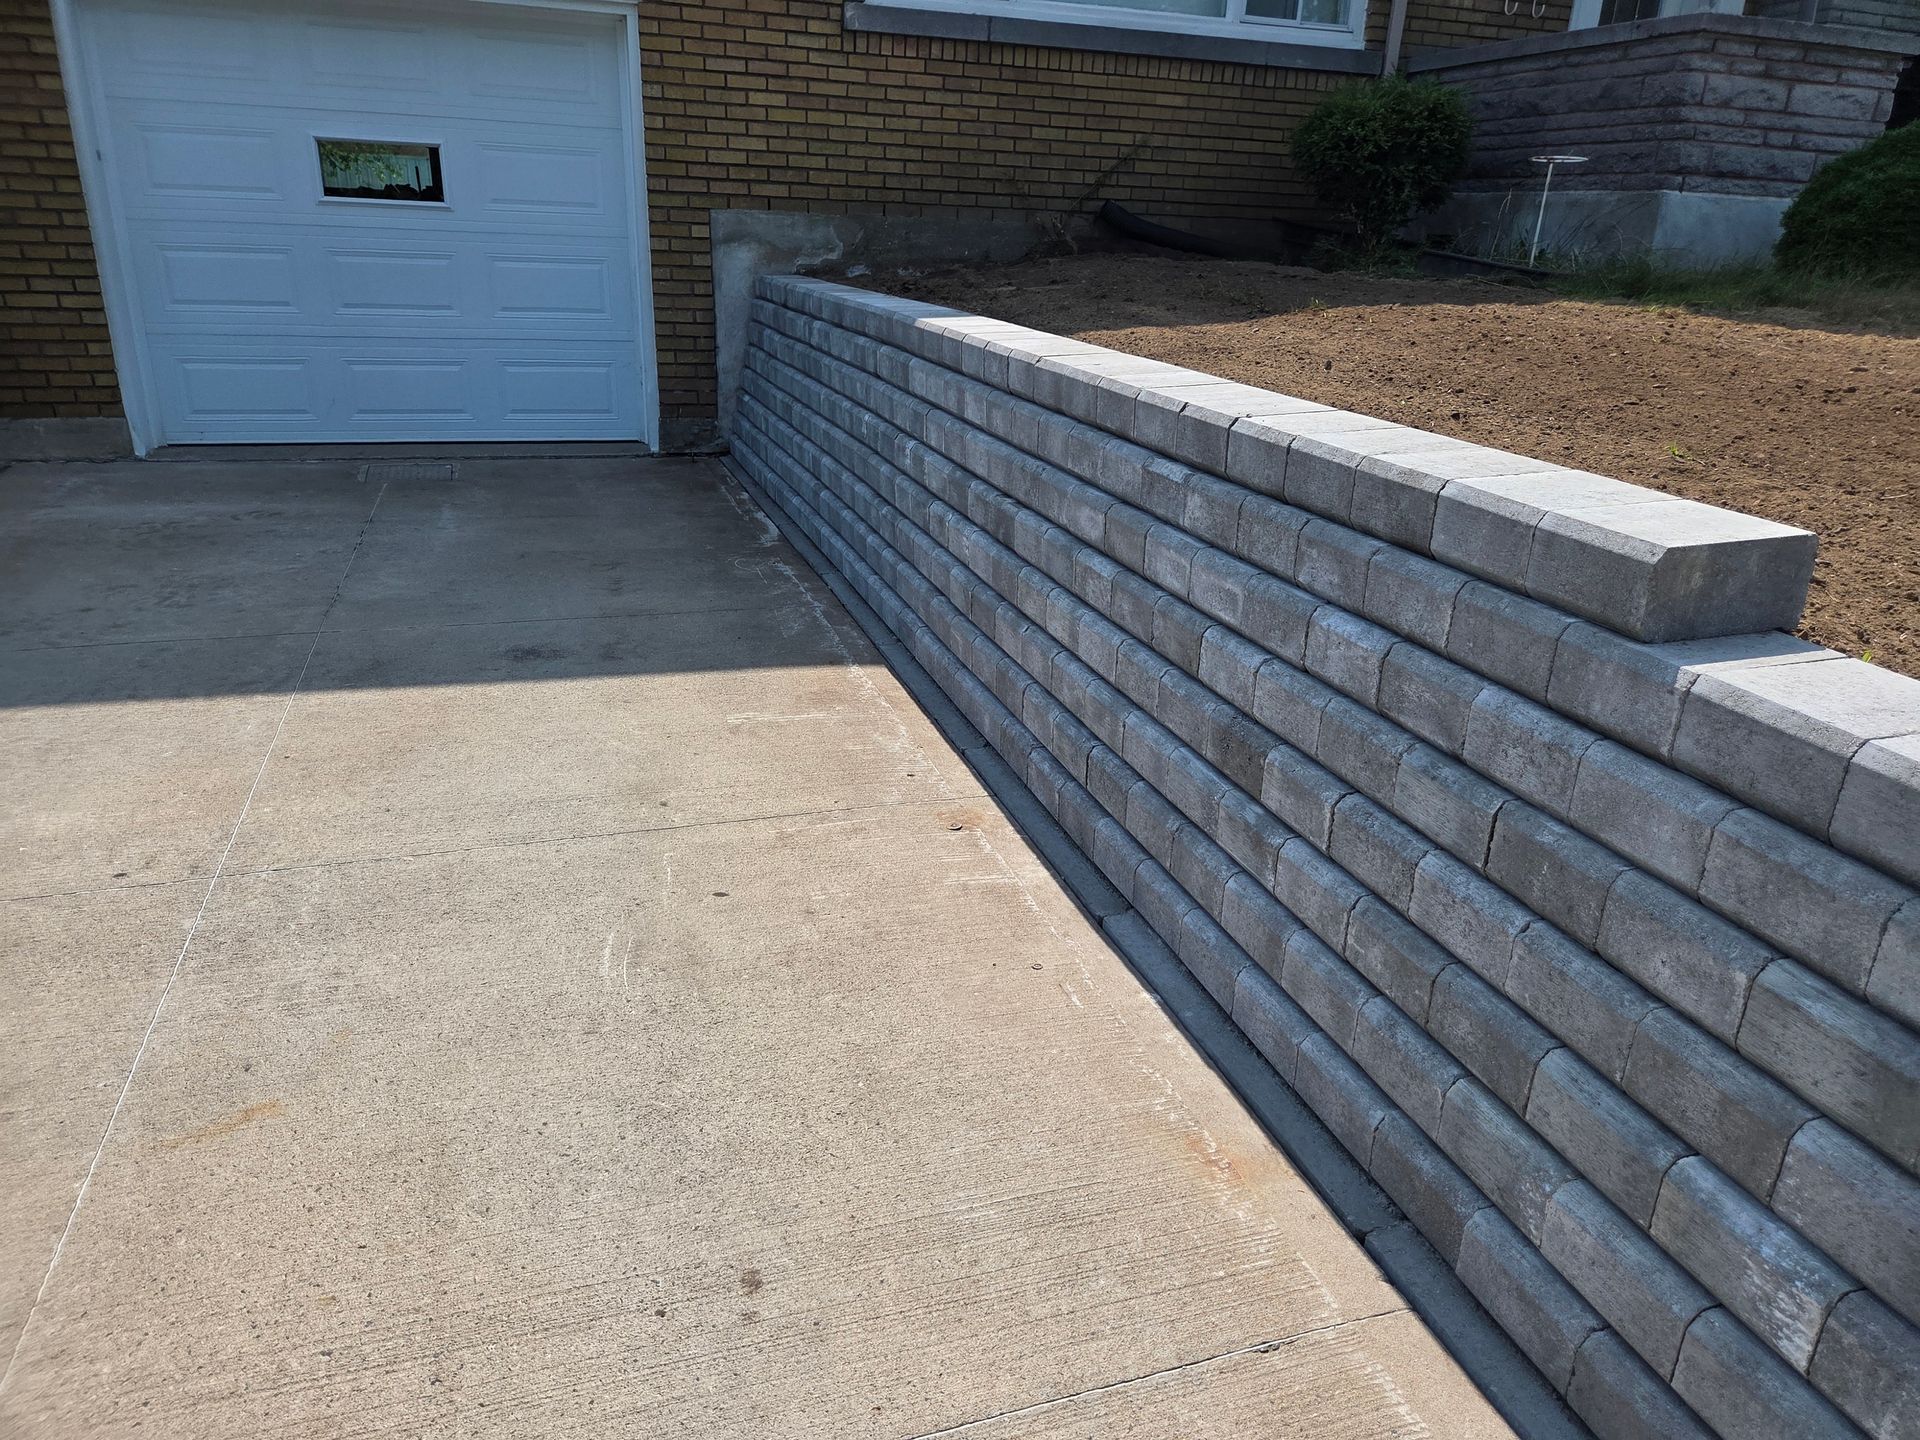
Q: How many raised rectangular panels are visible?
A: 11